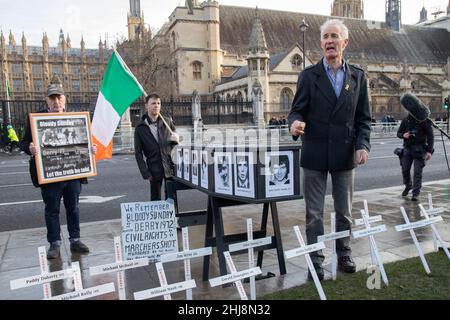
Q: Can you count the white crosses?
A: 14